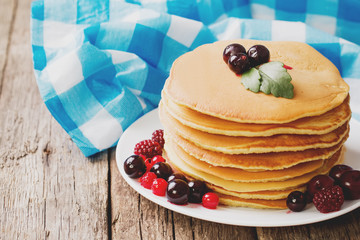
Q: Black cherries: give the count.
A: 12